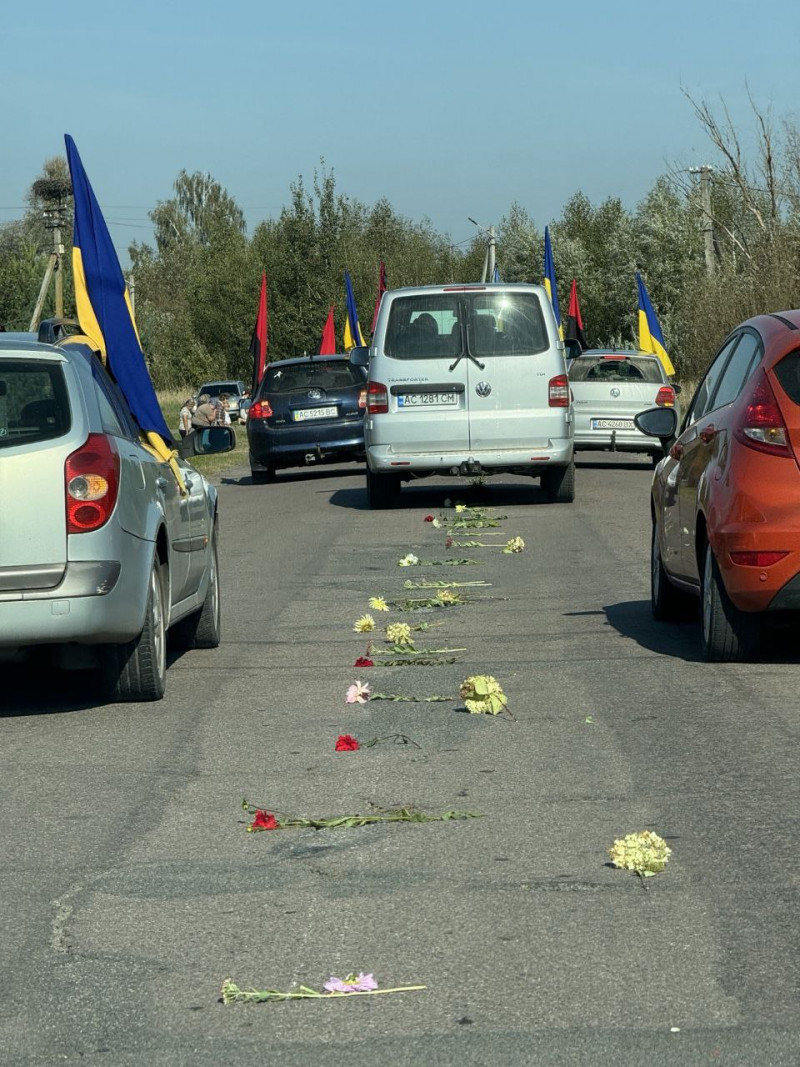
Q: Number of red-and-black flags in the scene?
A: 4